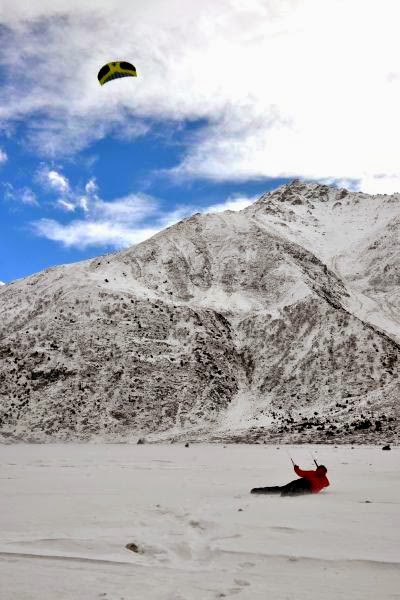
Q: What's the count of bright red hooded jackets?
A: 1